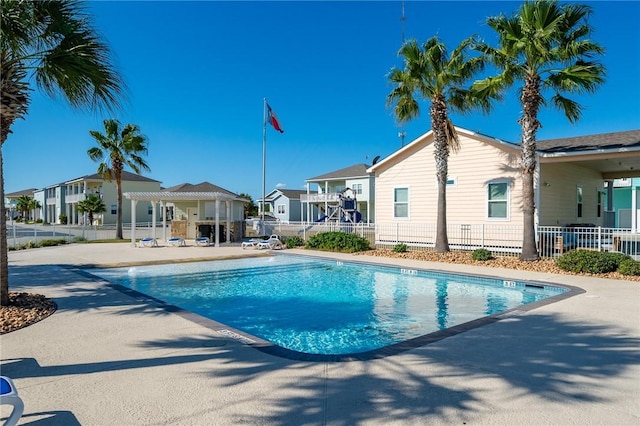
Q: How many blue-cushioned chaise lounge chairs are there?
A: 6